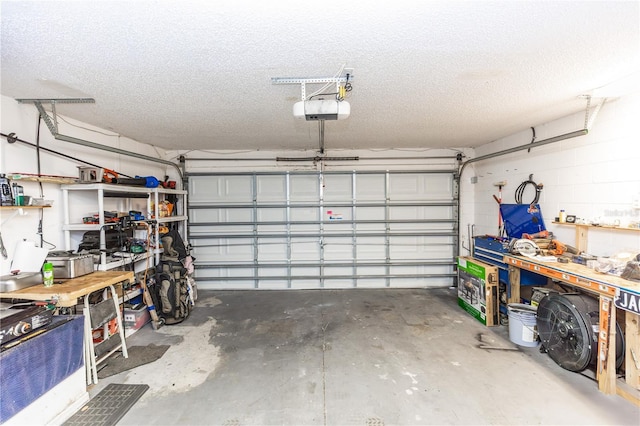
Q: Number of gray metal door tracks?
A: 2